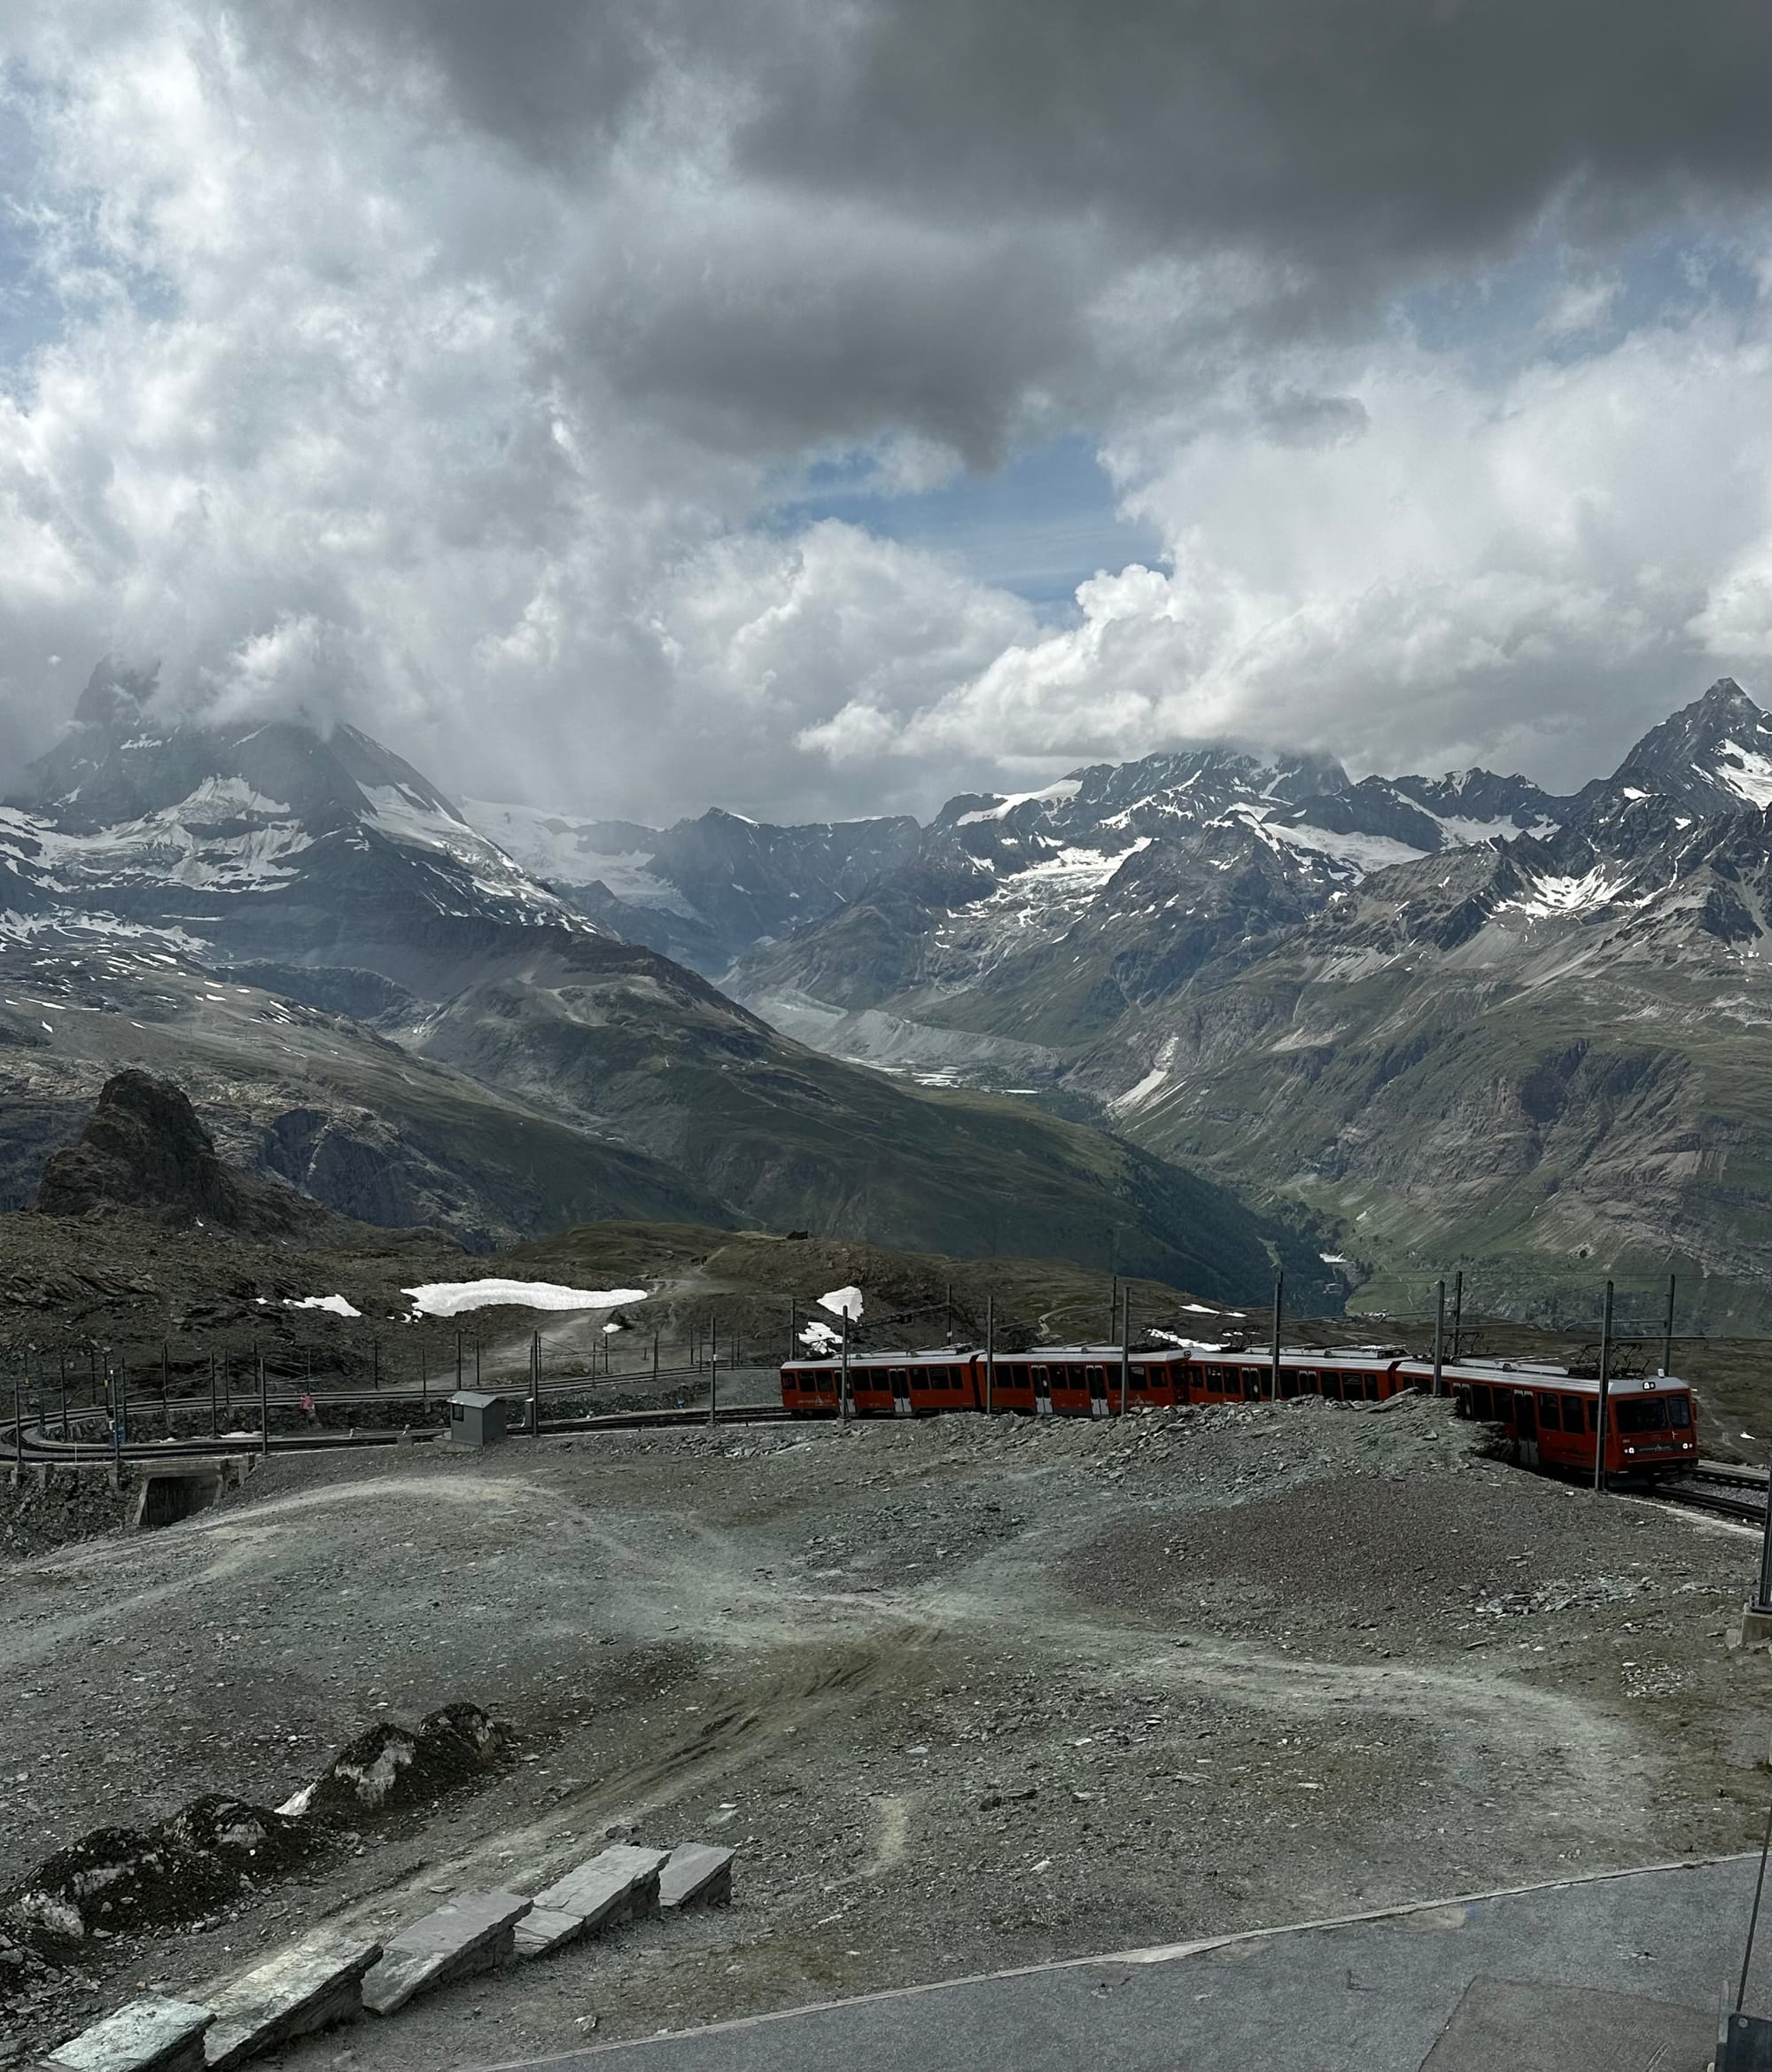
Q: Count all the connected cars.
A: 4